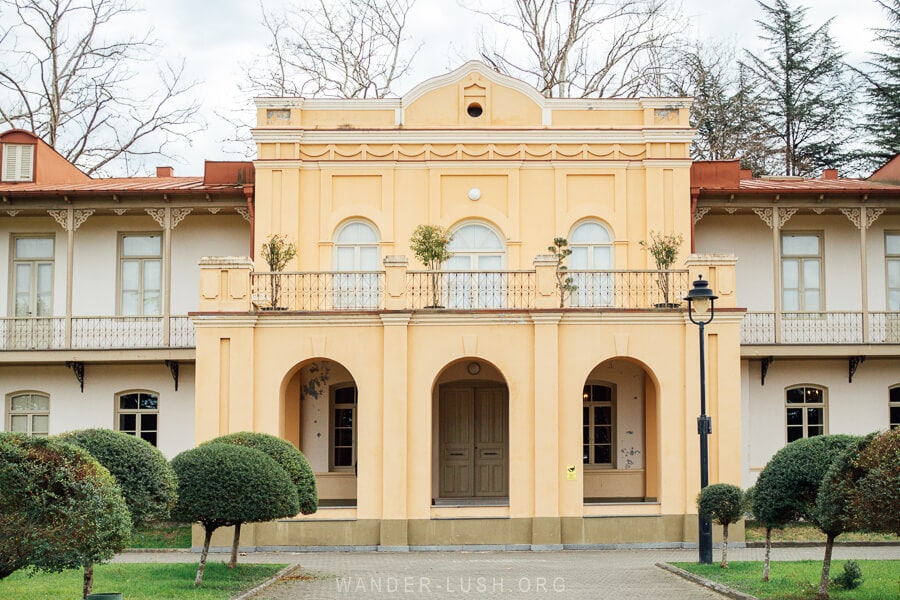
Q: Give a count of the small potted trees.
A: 4